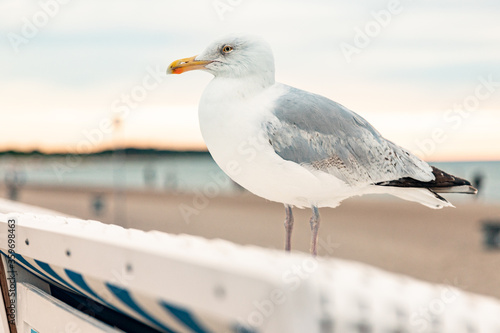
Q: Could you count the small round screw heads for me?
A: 4